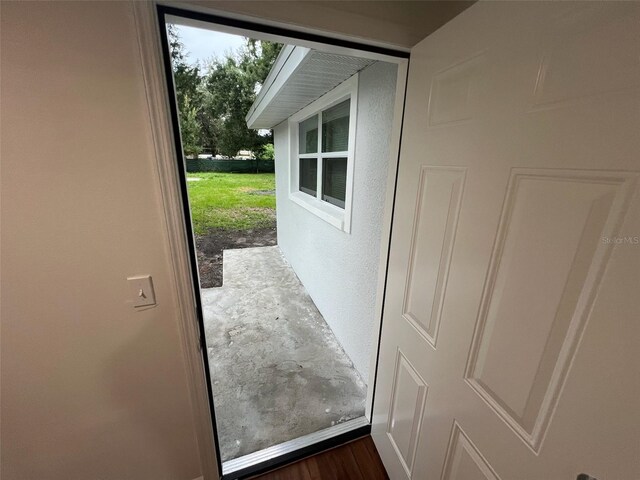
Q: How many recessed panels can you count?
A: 6